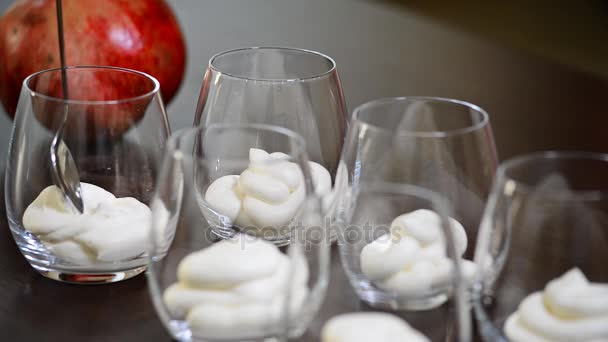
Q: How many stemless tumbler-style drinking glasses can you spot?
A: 6